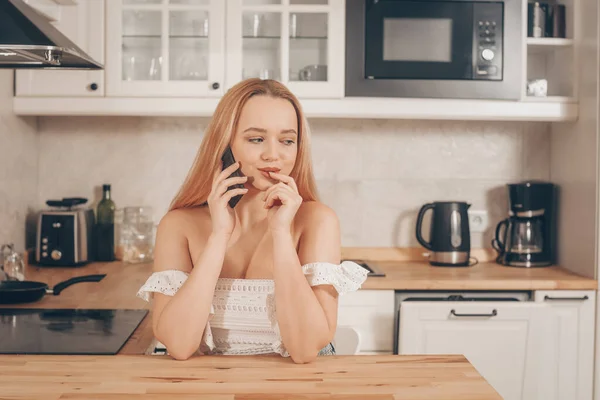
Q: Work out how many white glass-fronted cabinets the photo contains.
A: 2